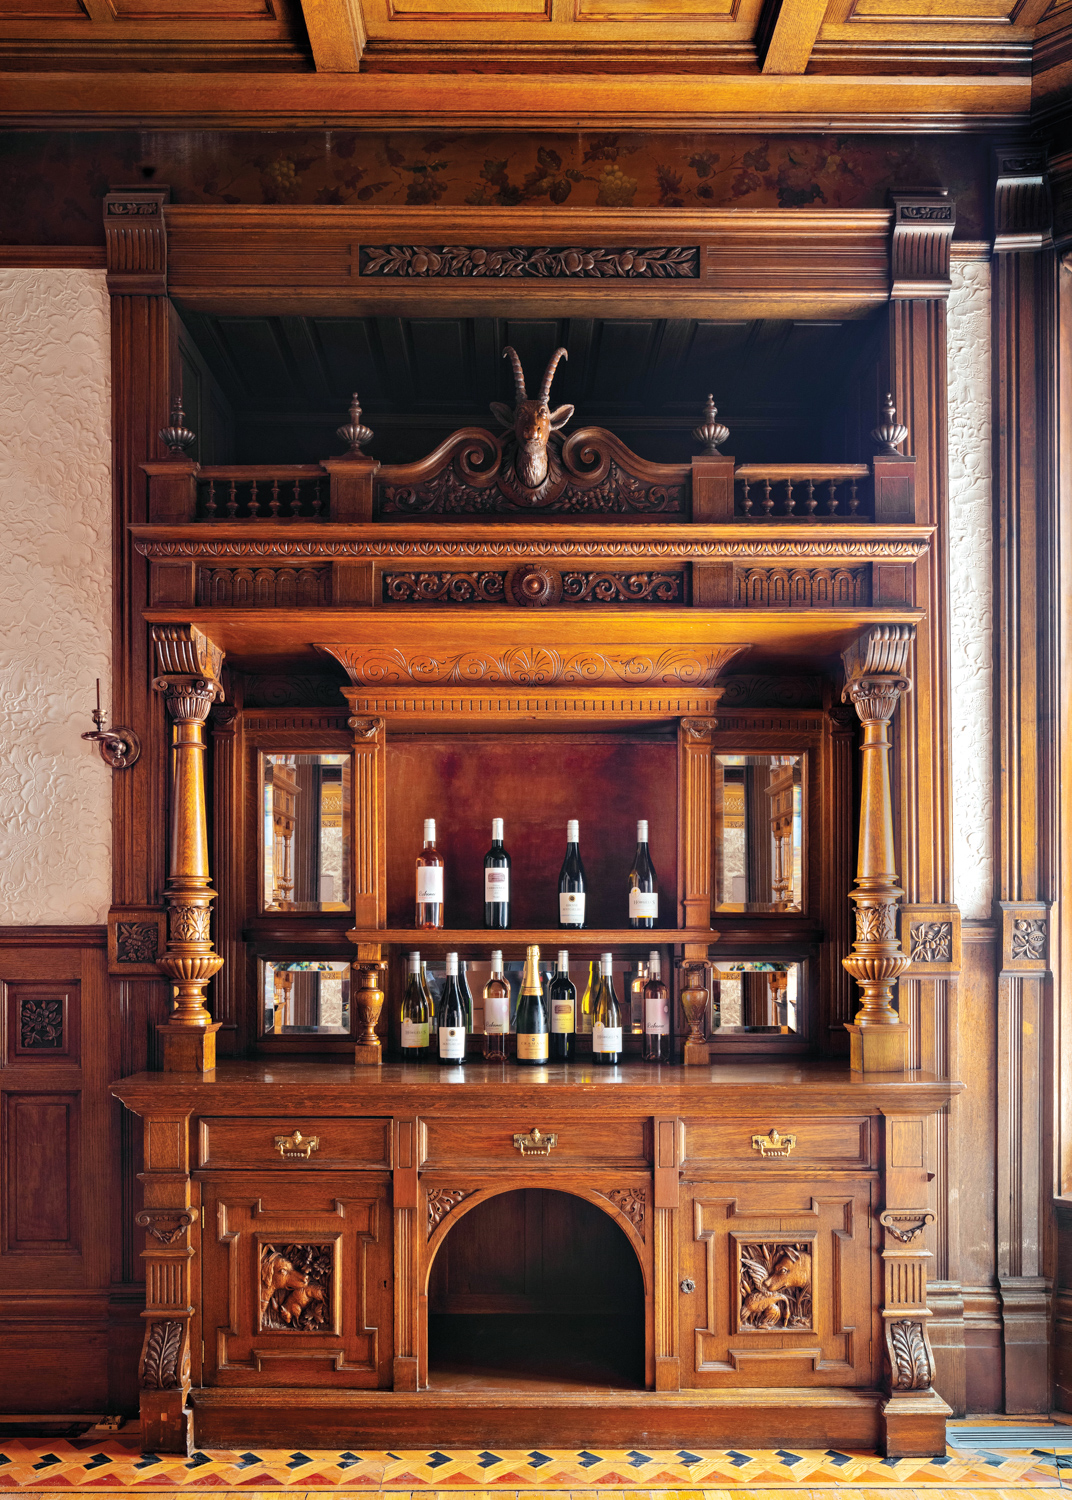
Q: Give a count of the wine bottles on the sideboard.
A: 11